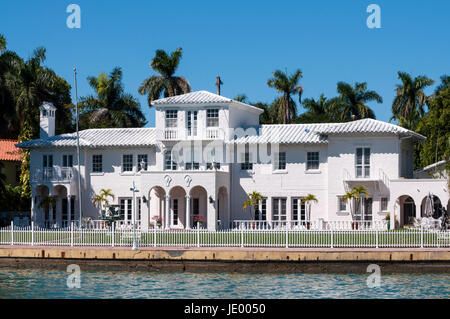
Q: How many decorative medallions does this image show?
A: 2